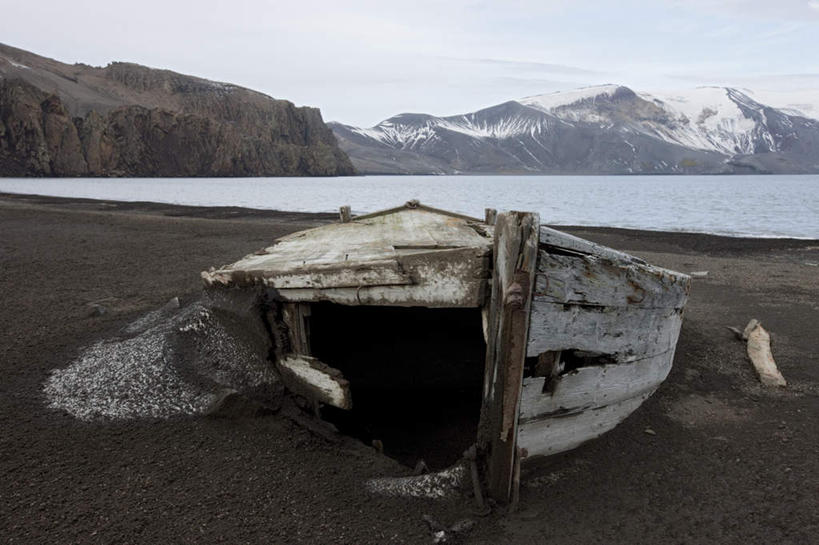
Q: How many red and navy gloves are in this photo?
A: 0